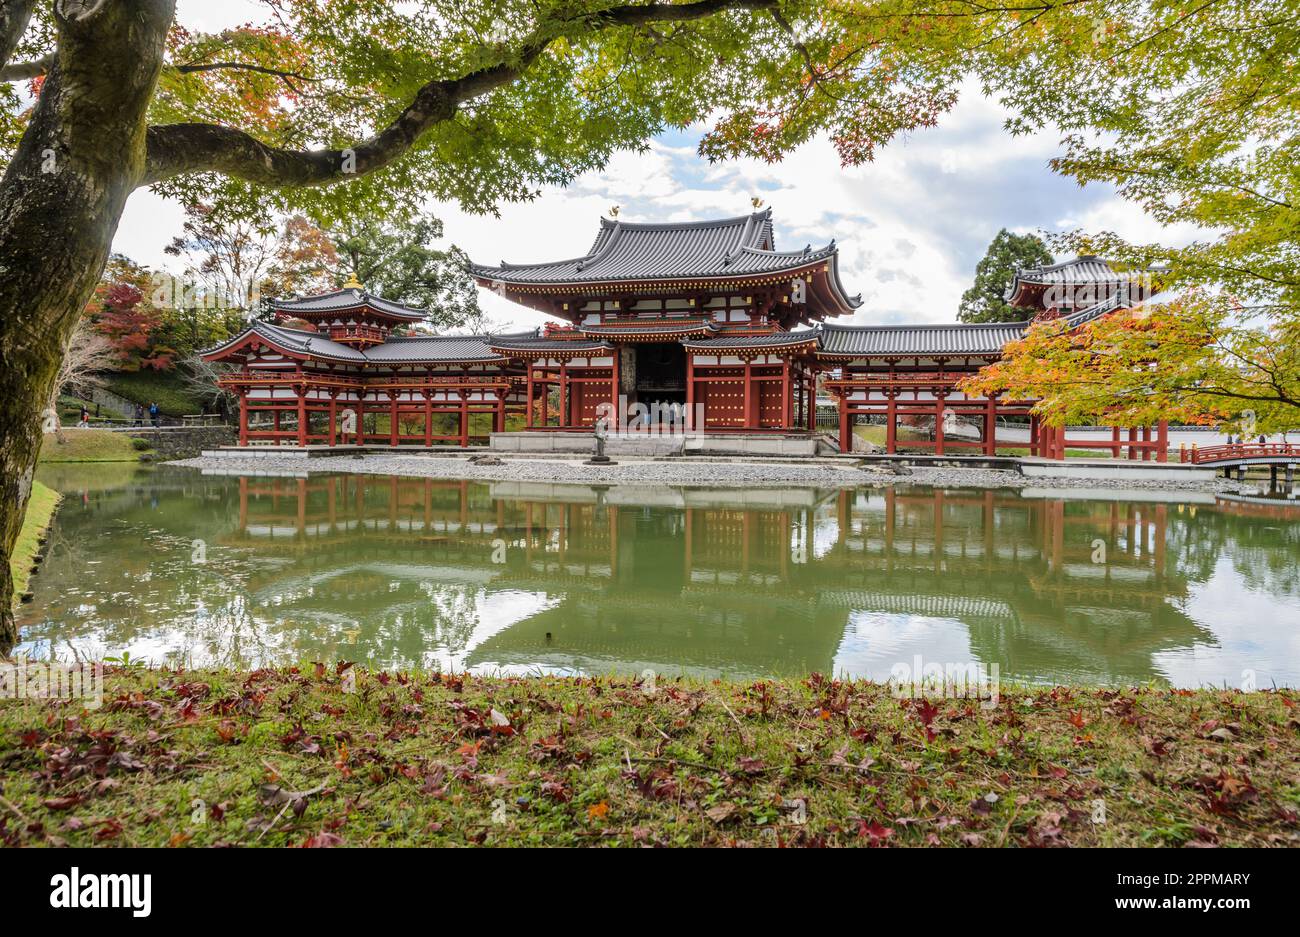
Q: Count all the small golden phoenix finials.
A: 2